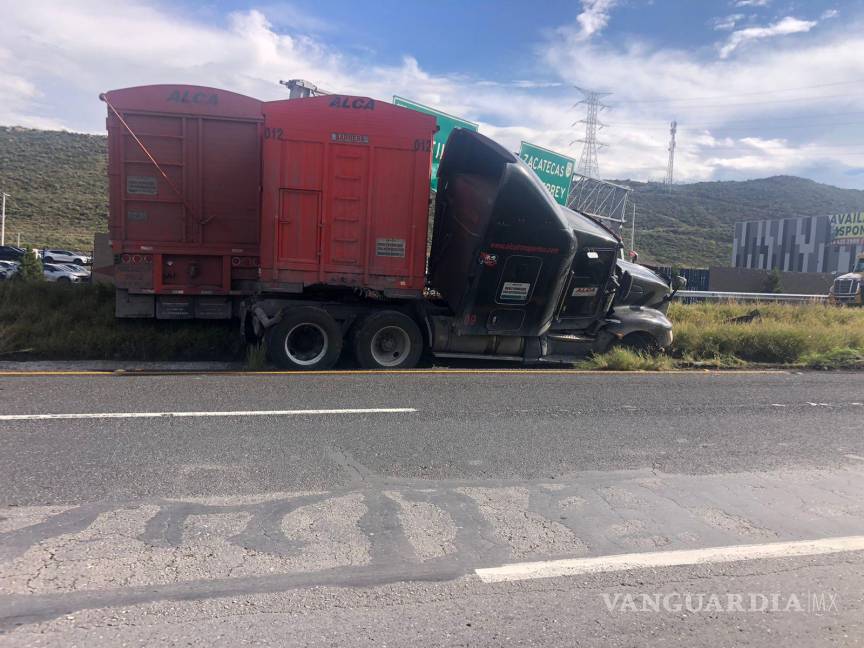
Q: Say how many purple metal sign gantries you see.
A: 0